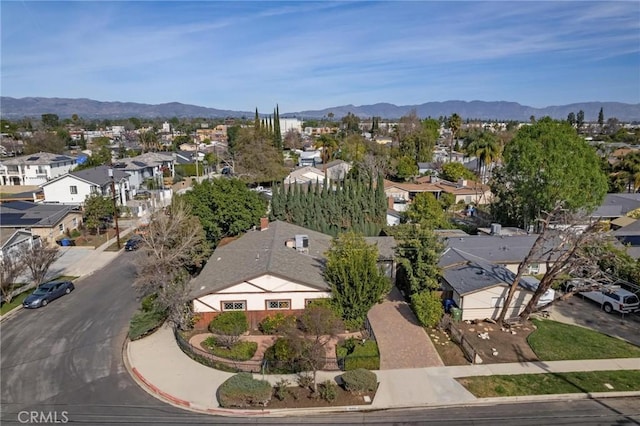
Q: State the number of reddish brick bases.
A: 1